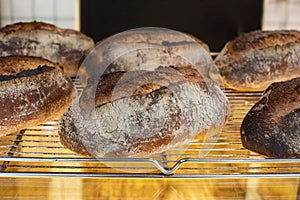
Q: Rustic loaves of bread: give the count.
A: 6